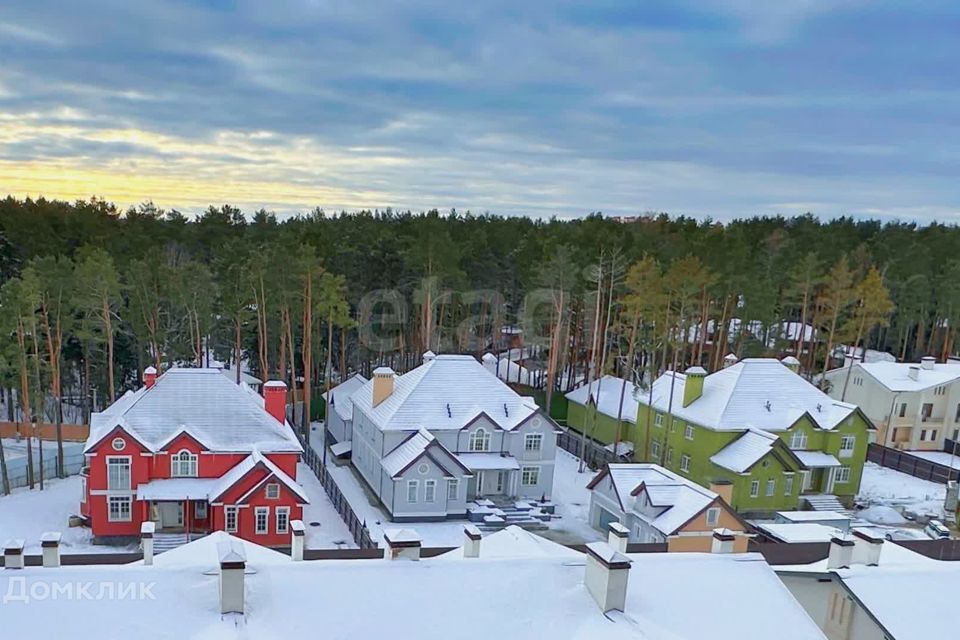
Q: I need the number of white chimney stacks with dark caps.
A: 12